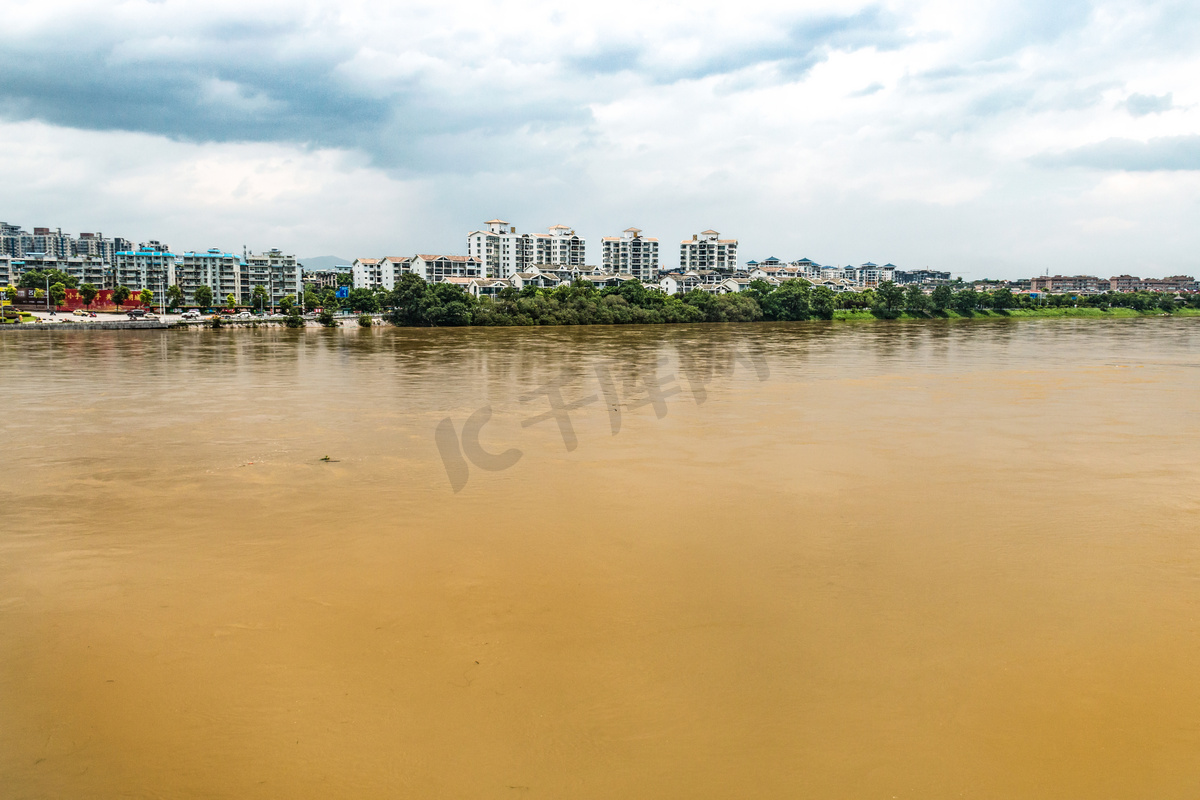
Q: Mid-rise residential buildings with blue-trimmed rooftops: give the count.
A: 2